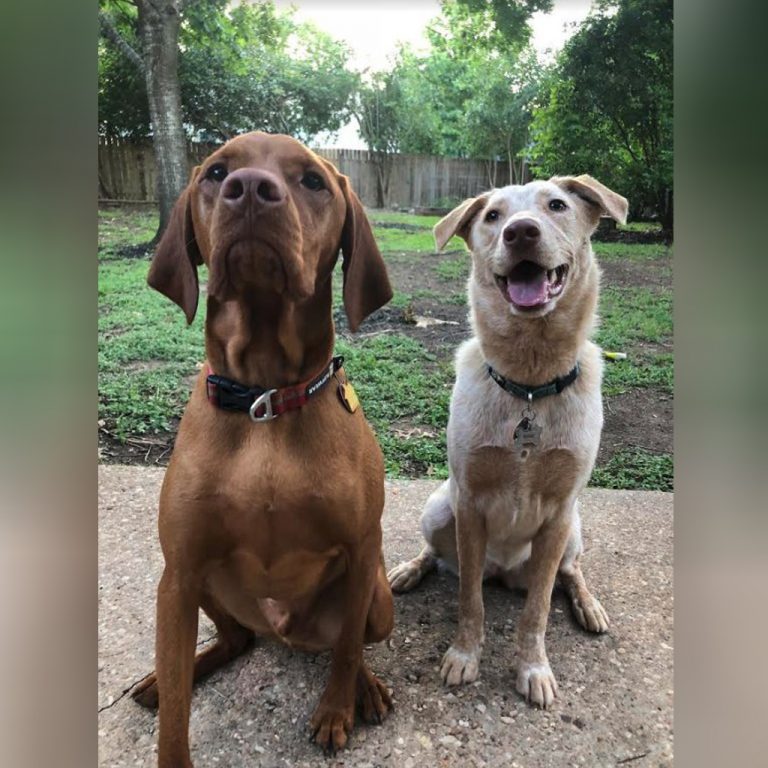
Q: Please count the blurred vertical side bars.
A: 2